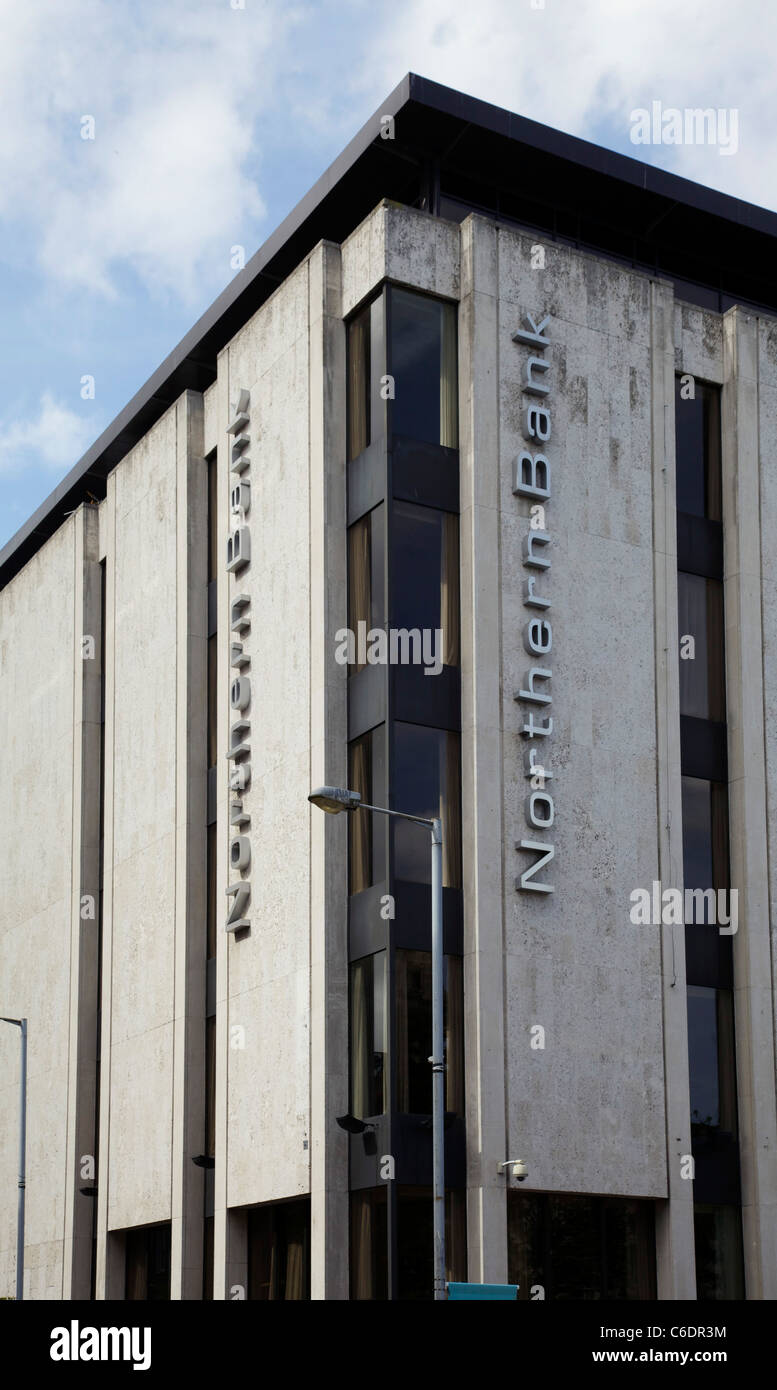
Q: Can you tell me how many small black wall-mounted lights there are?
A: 3